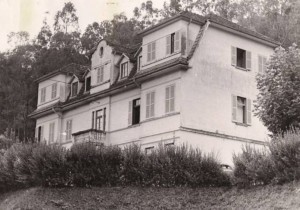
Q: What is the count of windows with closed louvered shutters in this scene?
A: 9